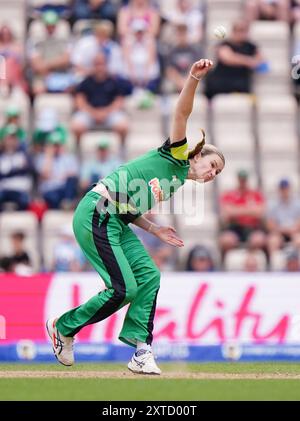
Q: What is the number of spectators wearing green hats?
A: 6